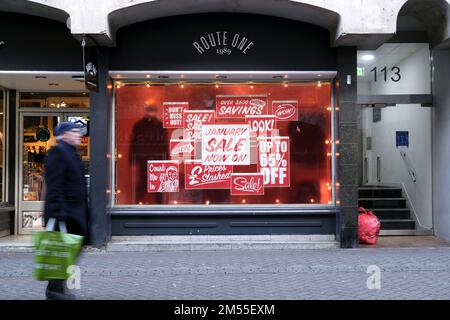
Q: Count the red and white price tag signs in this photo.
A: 11